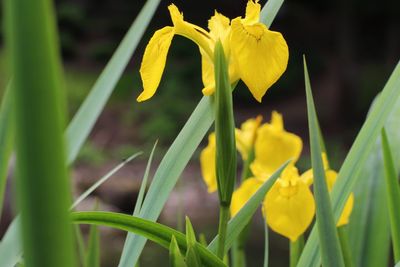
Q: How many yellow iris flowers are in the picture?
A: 3